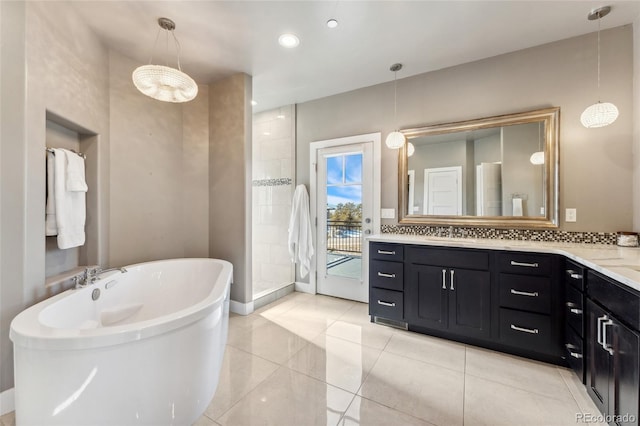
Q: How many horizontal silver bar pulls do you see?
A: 9